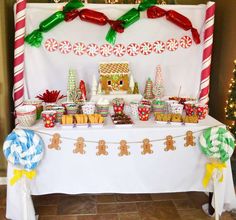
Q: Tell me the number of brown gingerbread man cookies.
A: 7